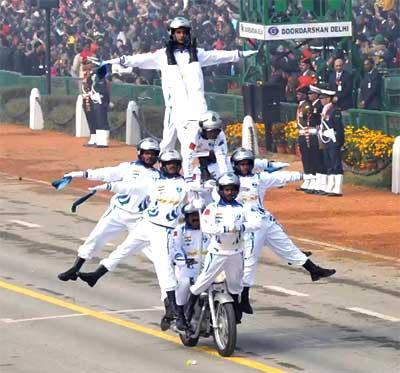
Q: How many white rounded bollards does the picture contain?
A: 5